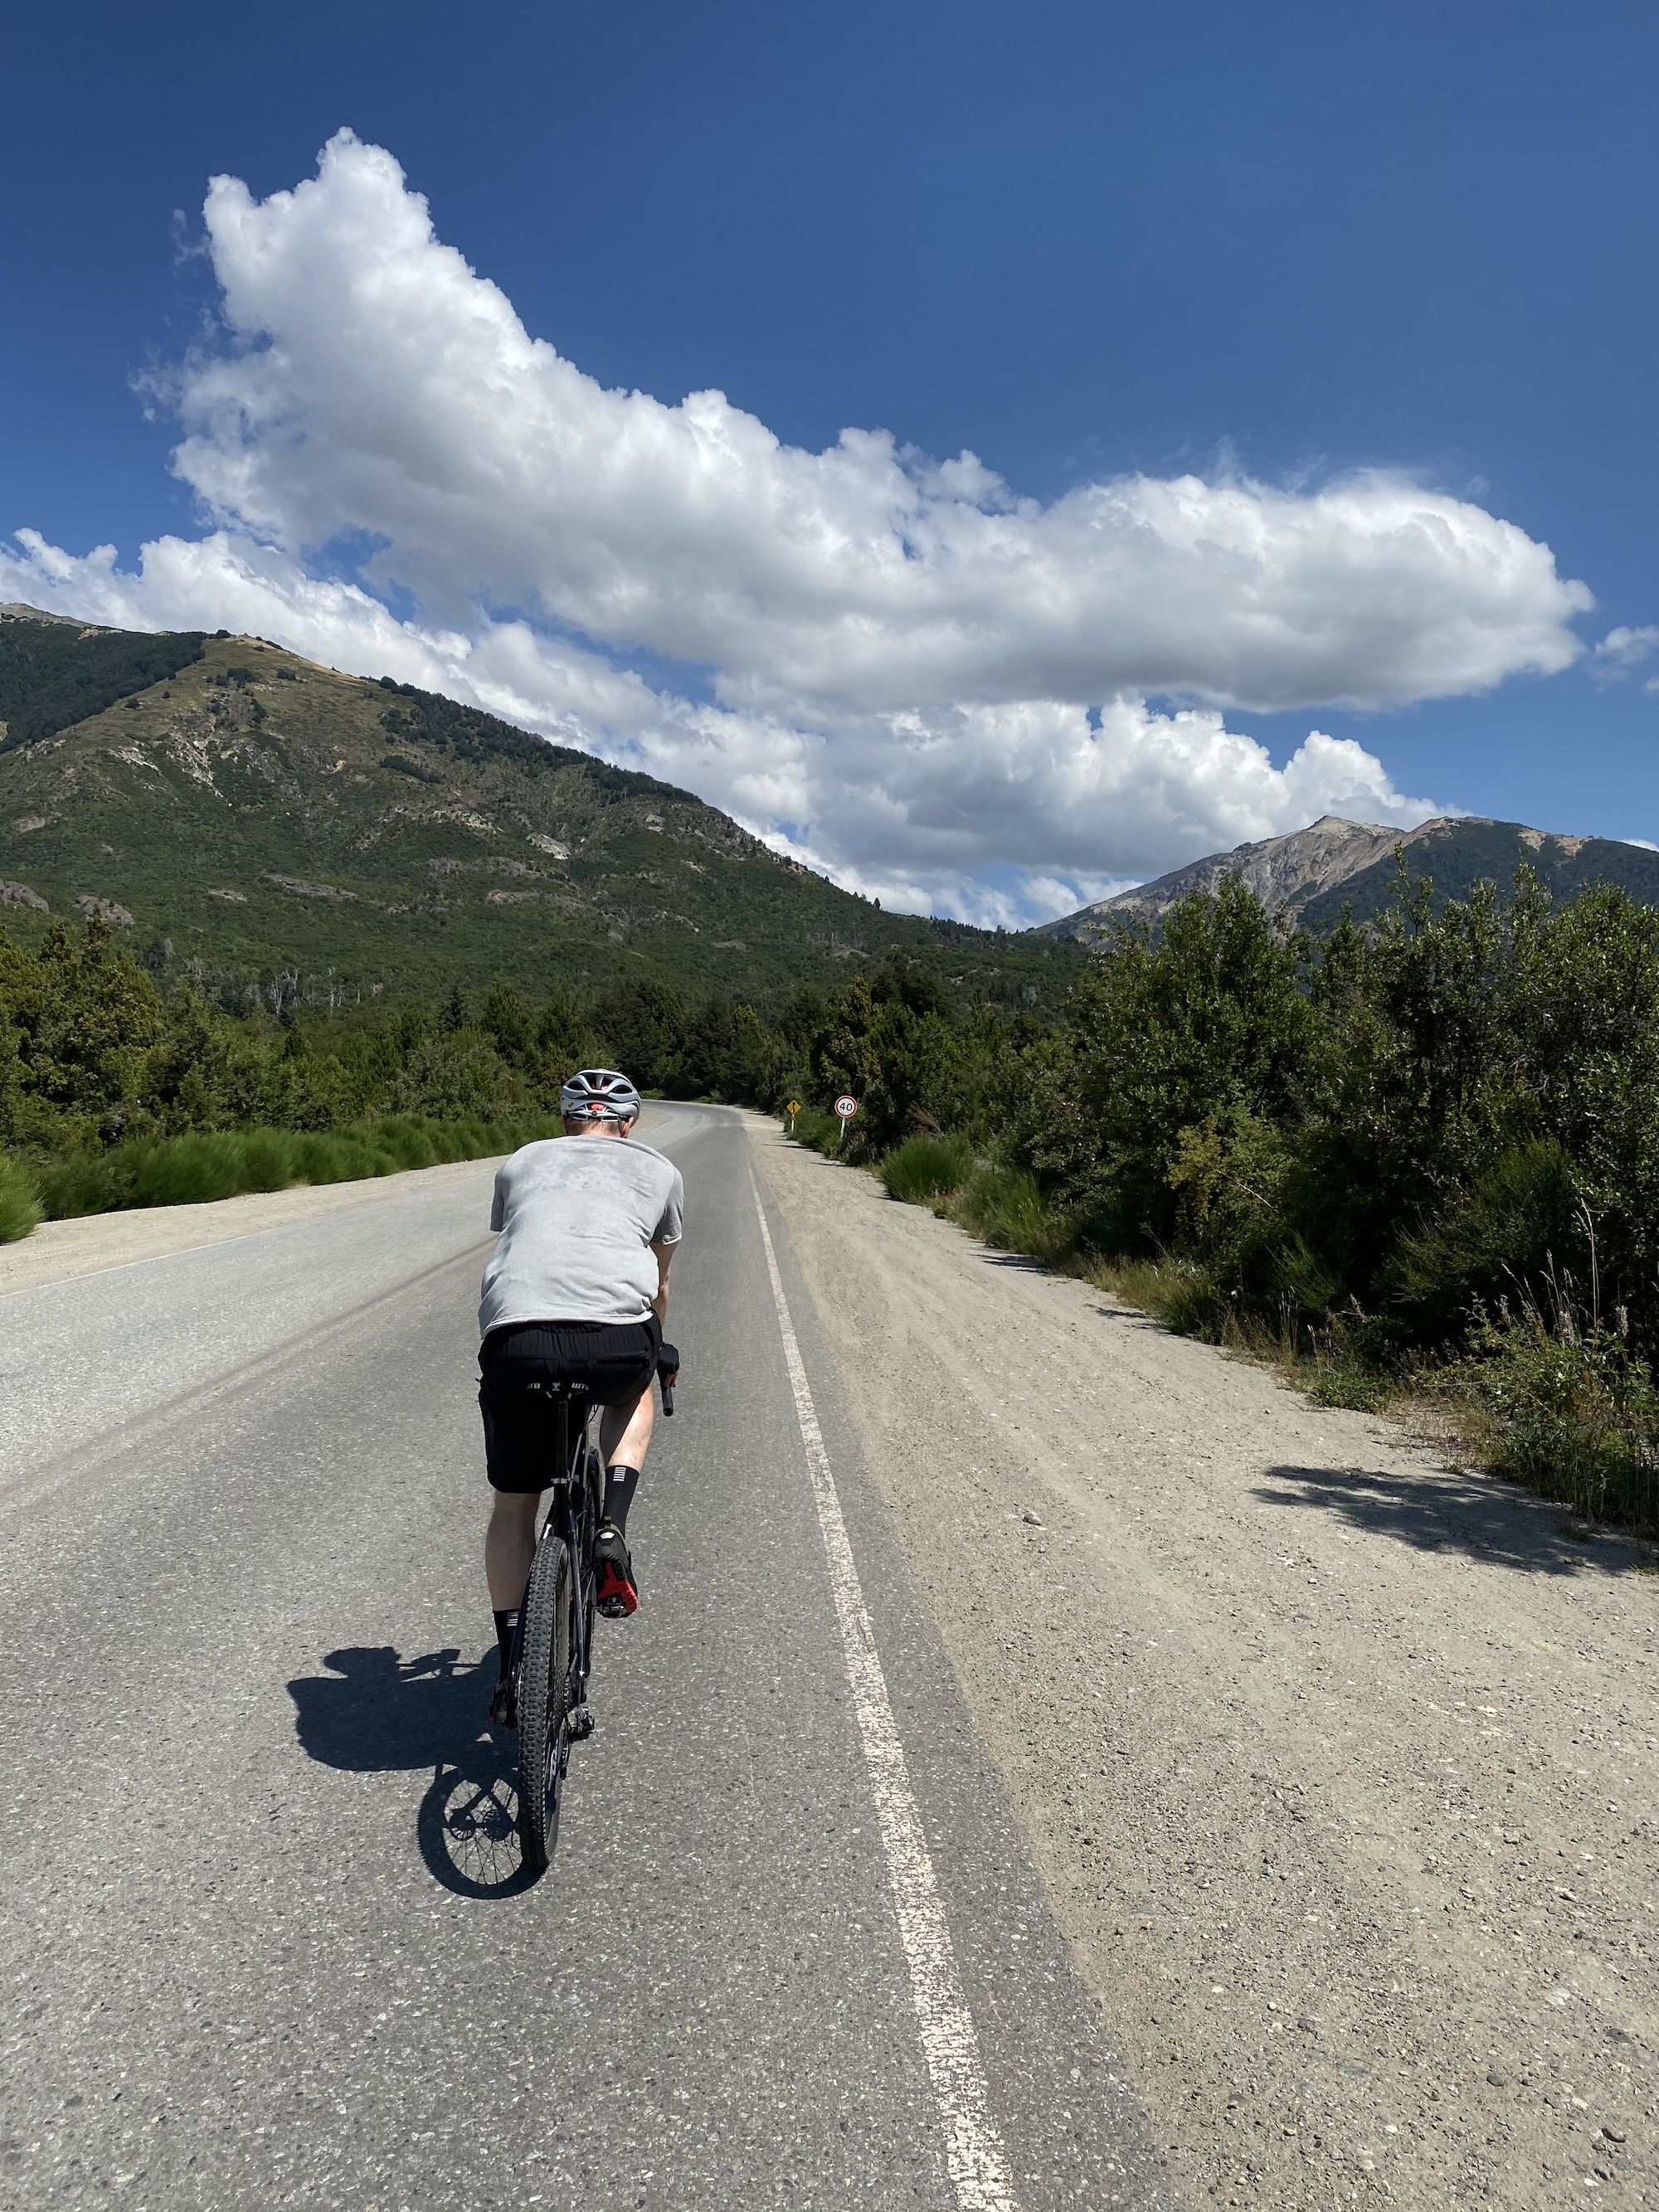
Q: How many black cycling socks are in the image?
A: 2